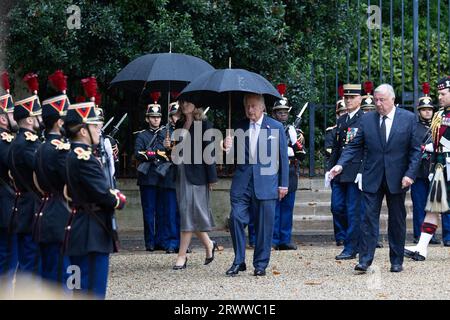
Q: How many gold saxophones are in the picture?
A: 0